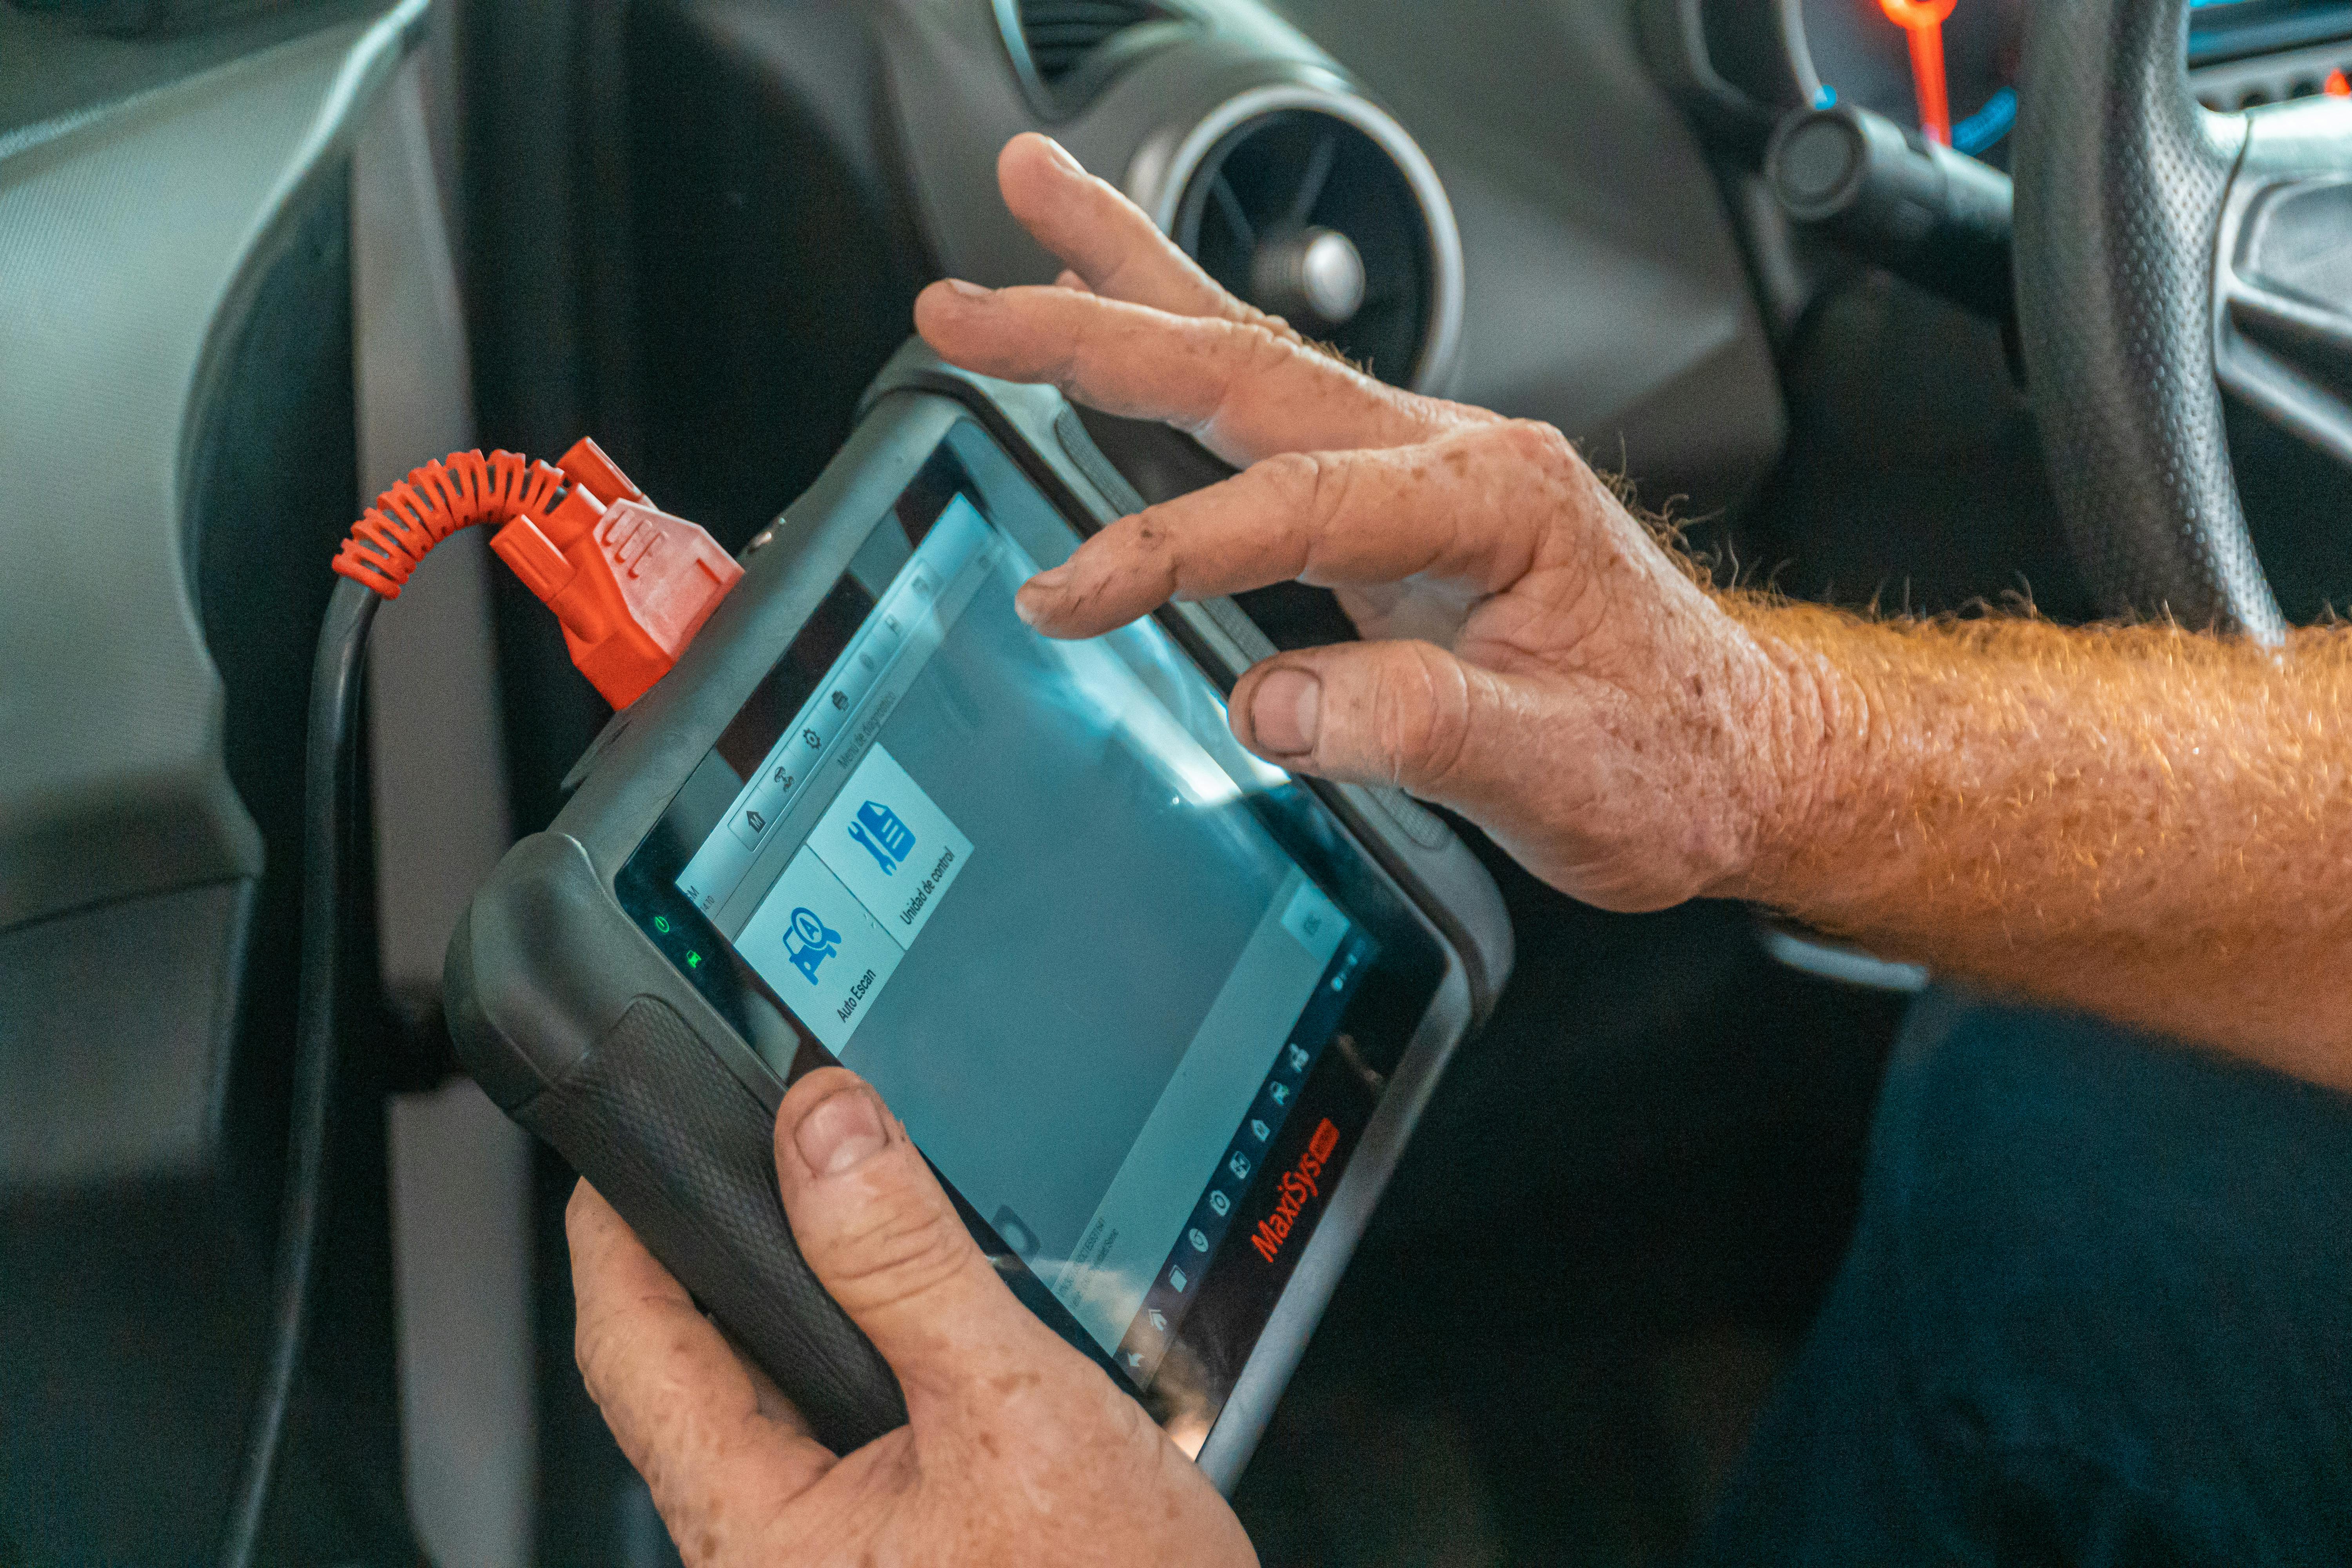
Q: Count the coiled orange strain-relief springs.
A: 1